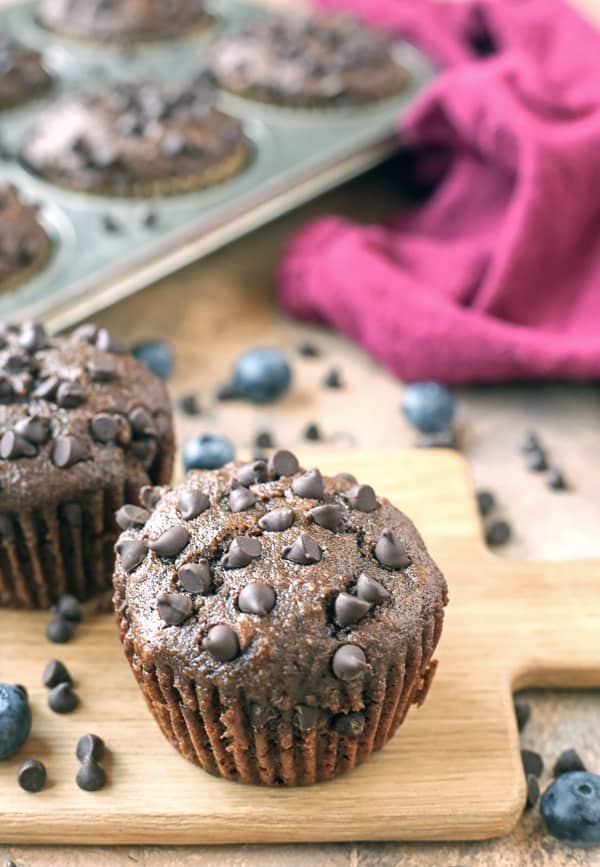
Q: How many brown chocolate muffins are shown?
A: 7